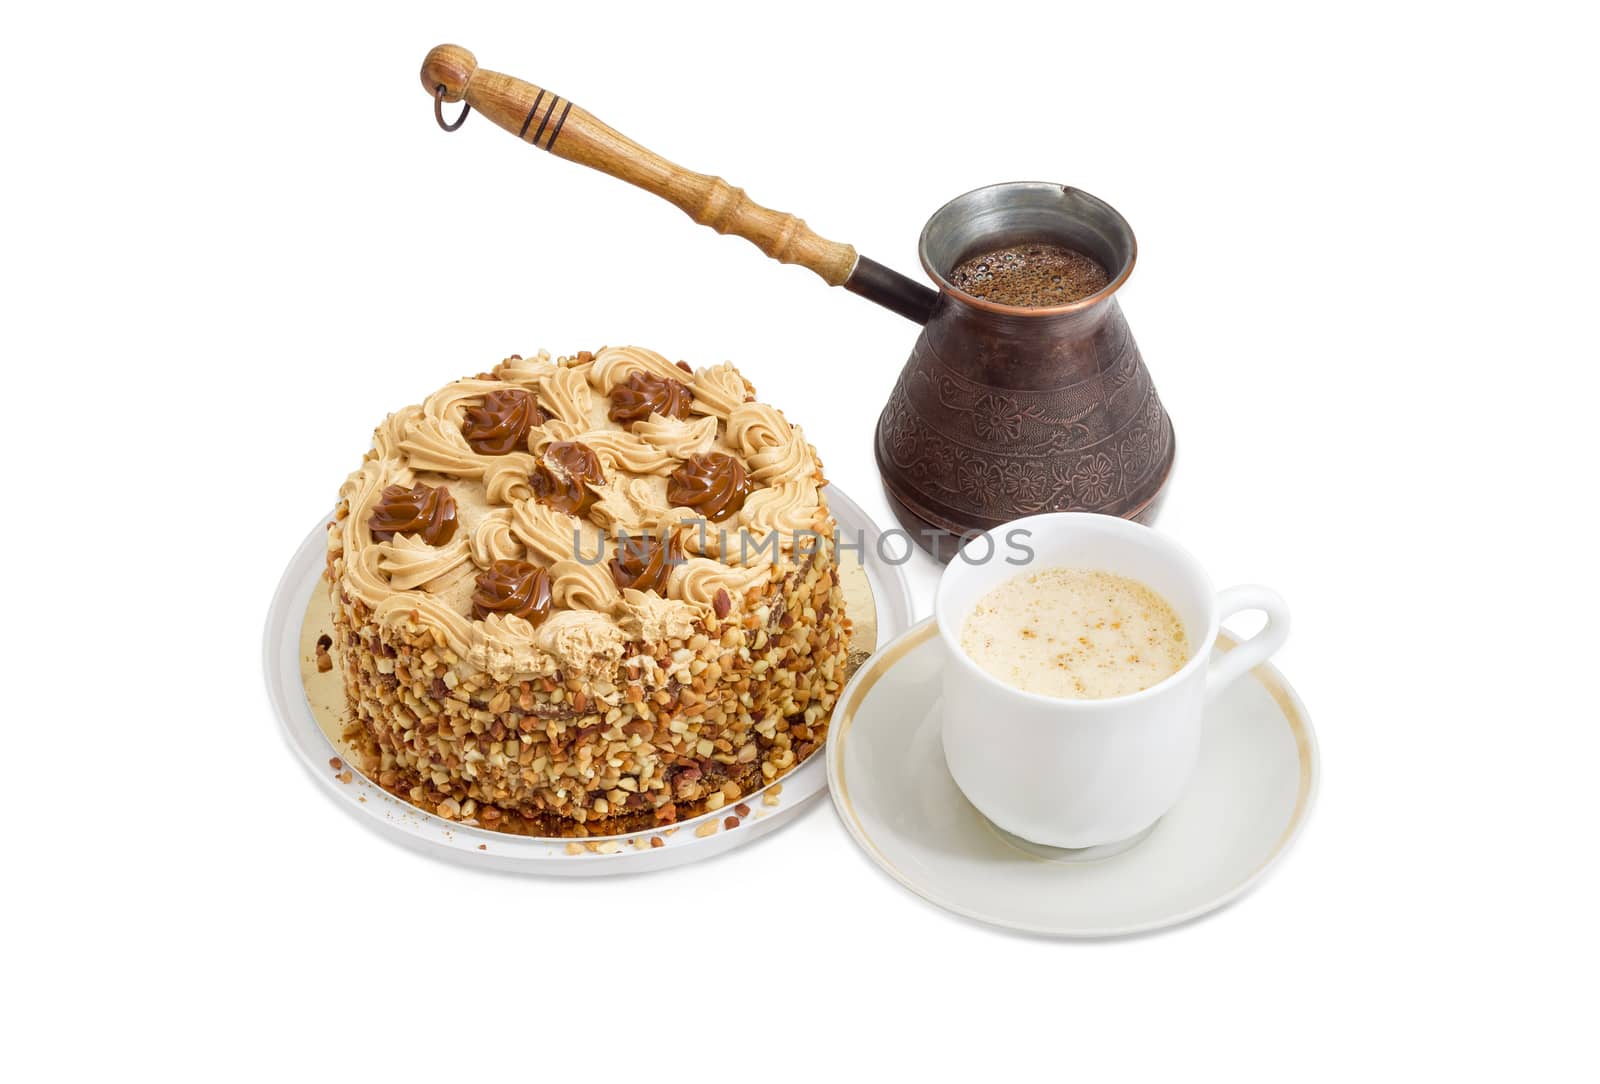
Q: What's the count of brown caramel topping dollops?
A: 7